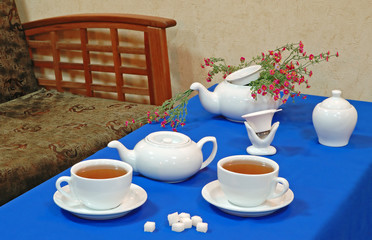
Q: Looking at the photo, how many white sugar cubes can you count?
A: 7